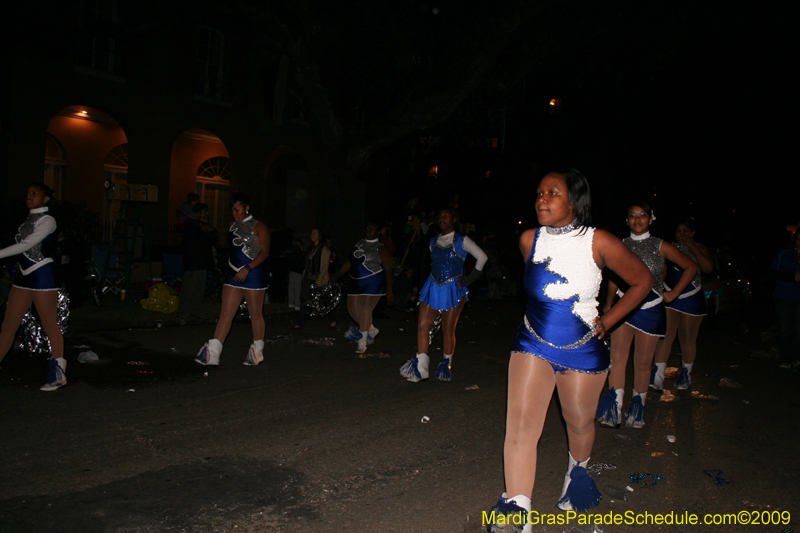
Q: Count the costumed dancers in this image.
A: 7